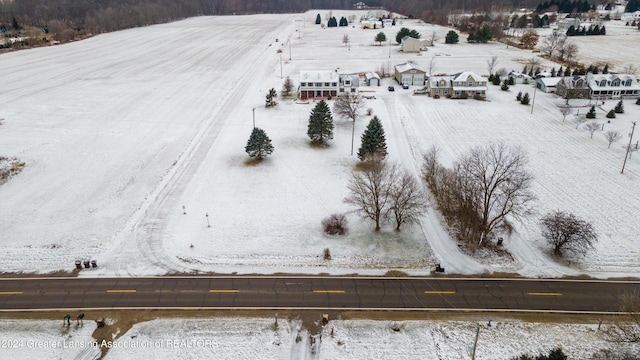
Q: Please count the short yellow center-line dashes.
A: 6